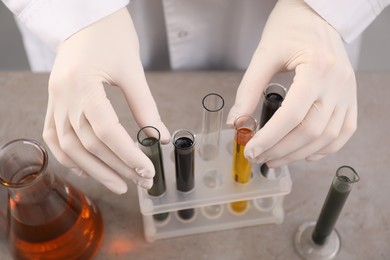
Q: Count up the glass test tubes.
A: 5